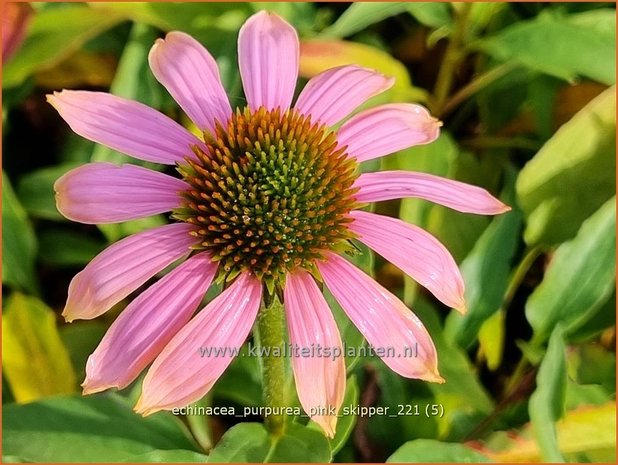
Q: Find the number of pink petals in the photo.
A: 13